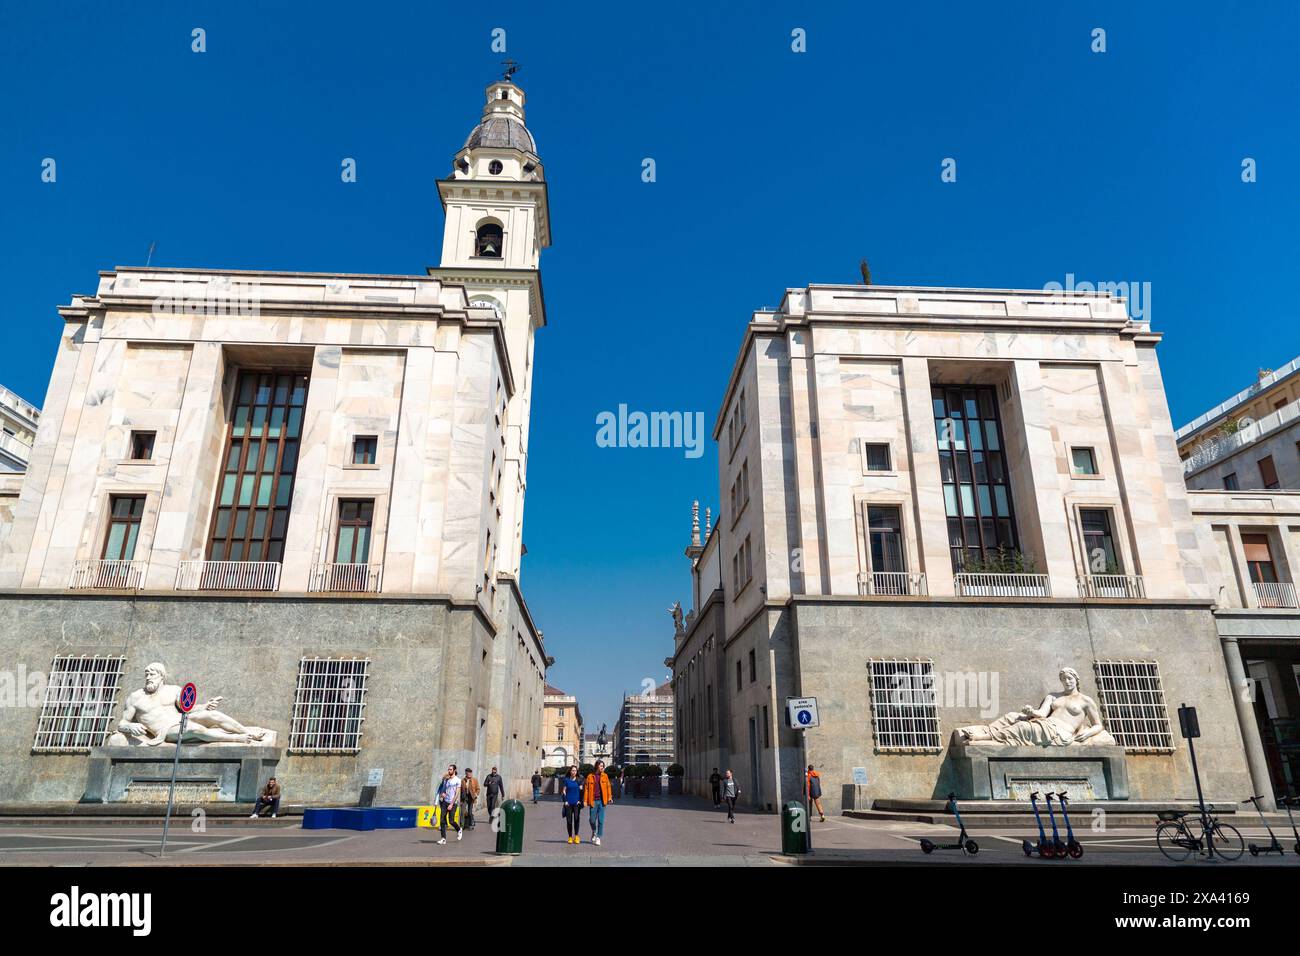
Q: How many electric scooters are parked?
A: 6